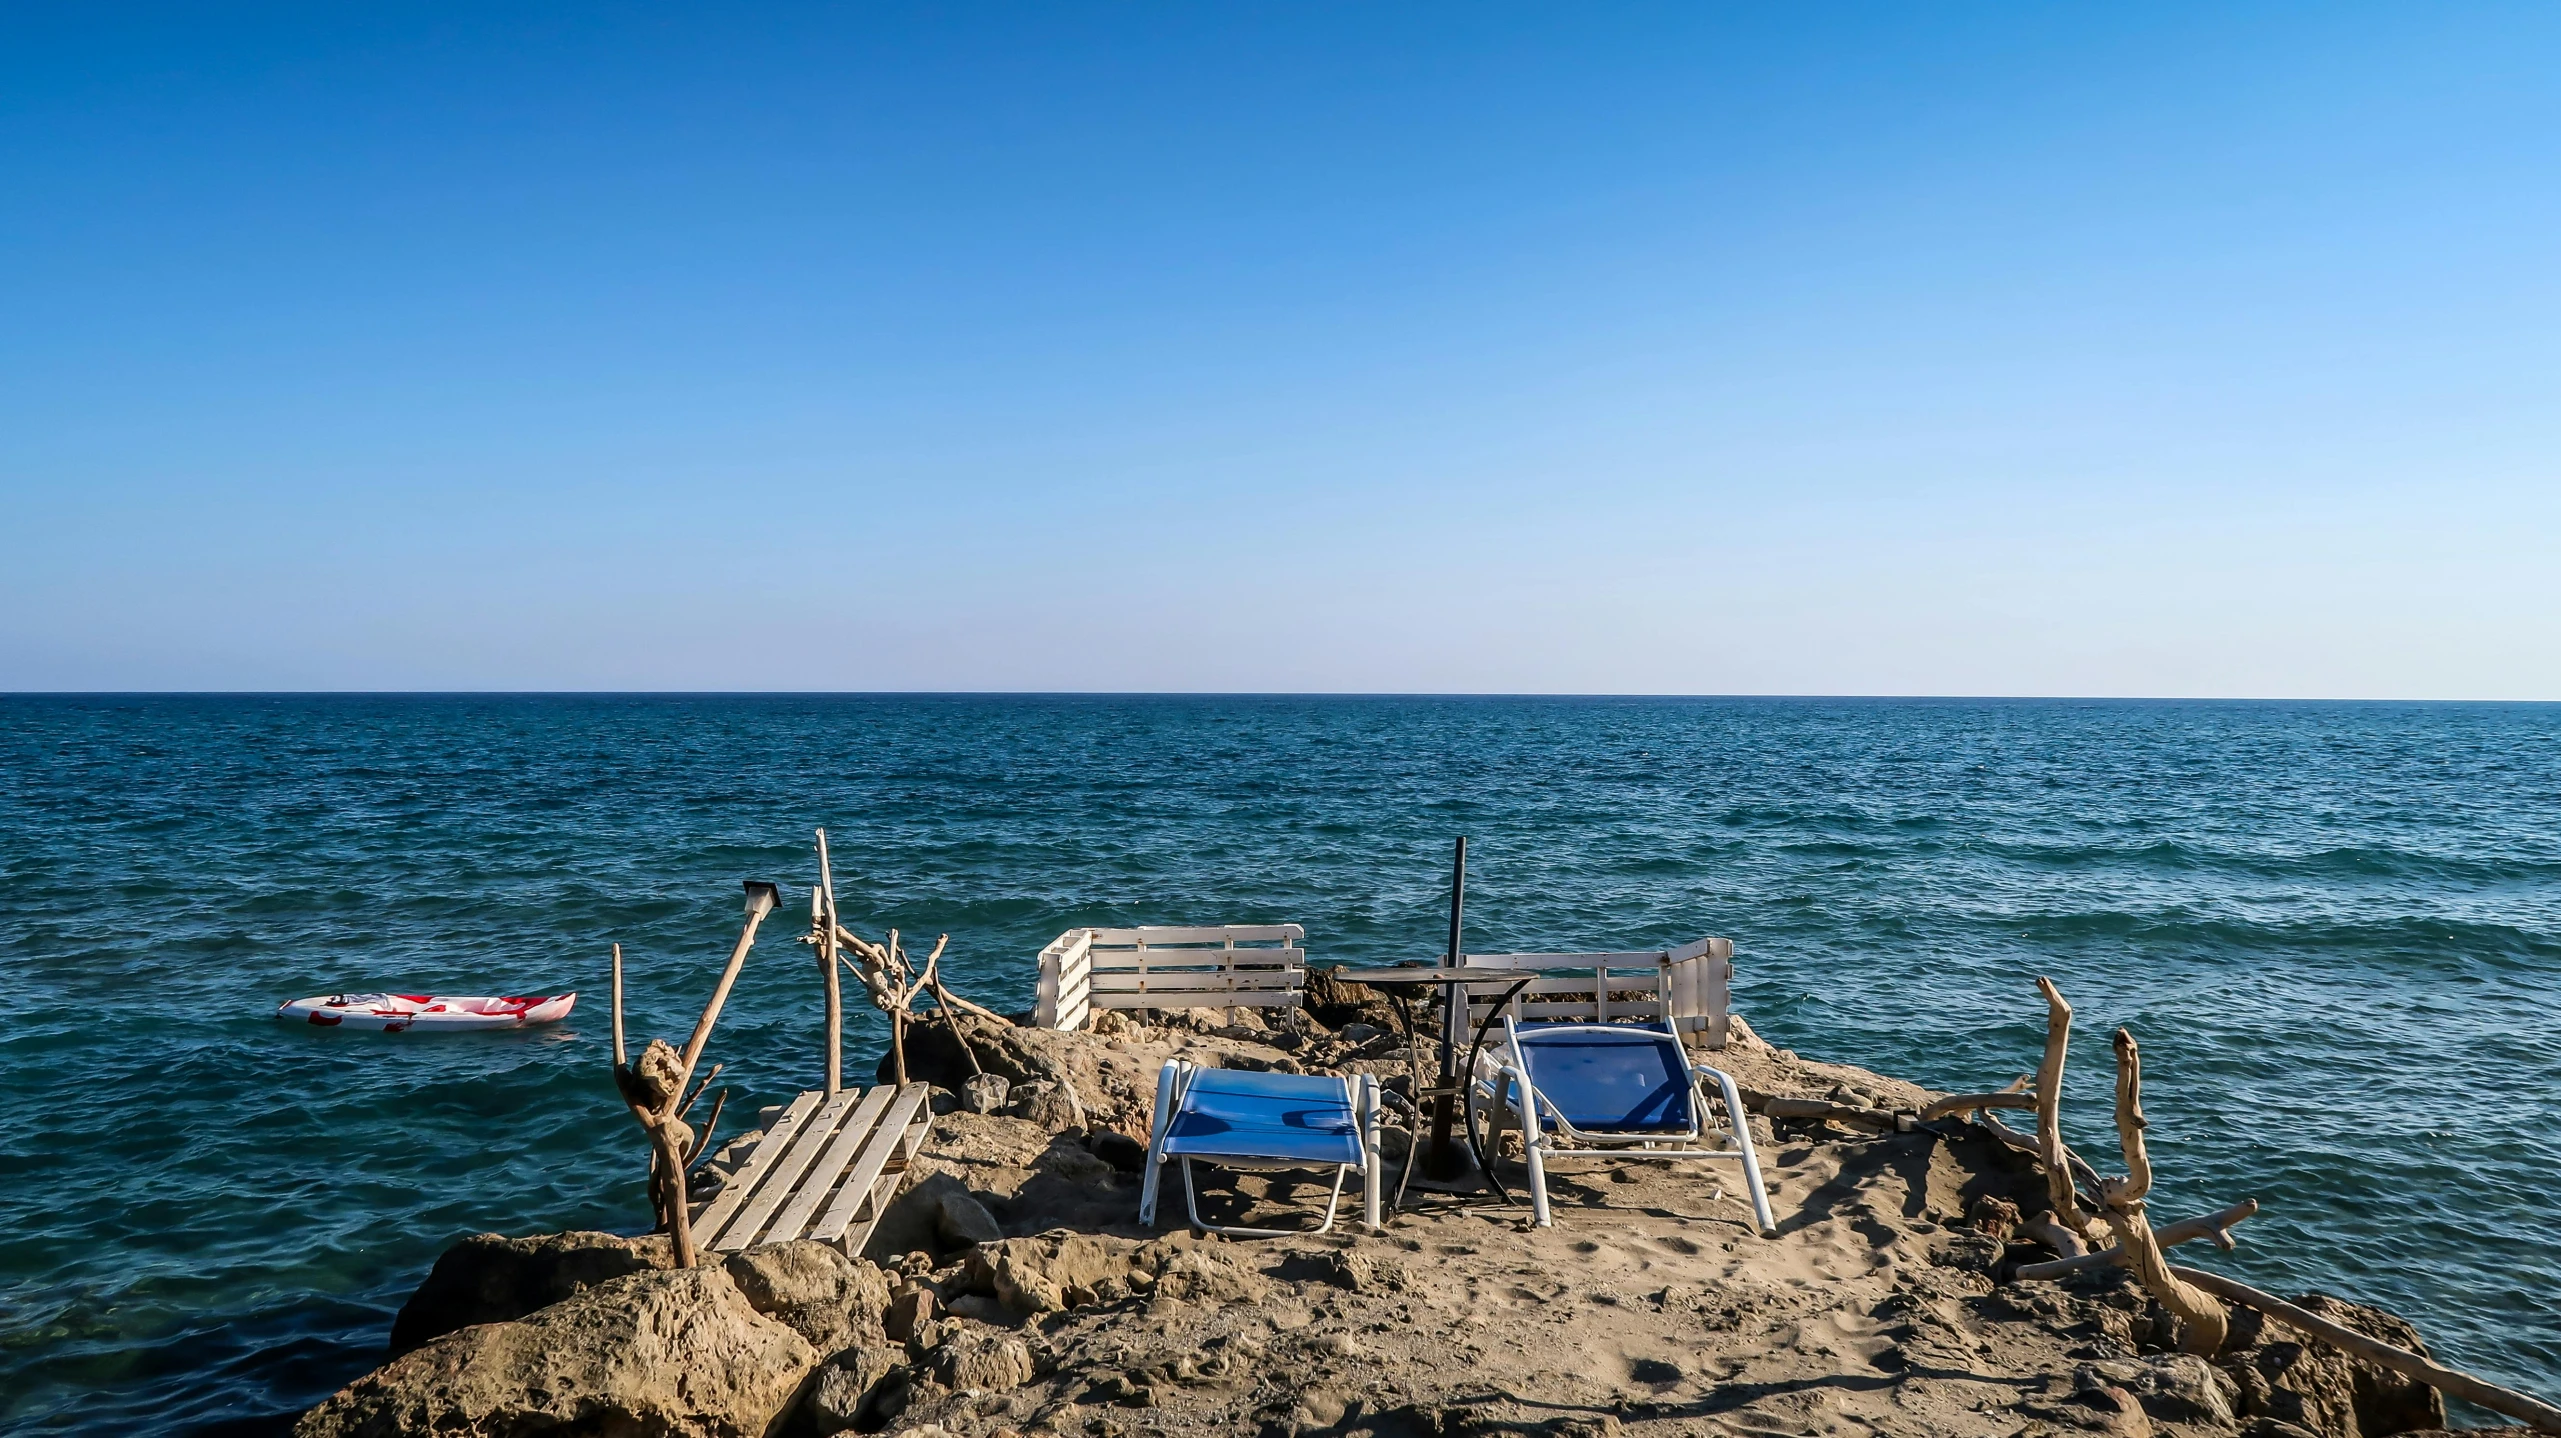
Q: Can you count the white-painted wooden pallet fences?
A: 2